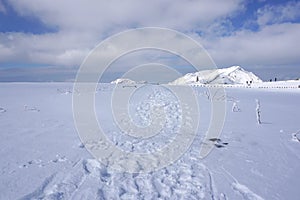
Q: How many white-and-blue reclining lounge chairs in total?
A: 0